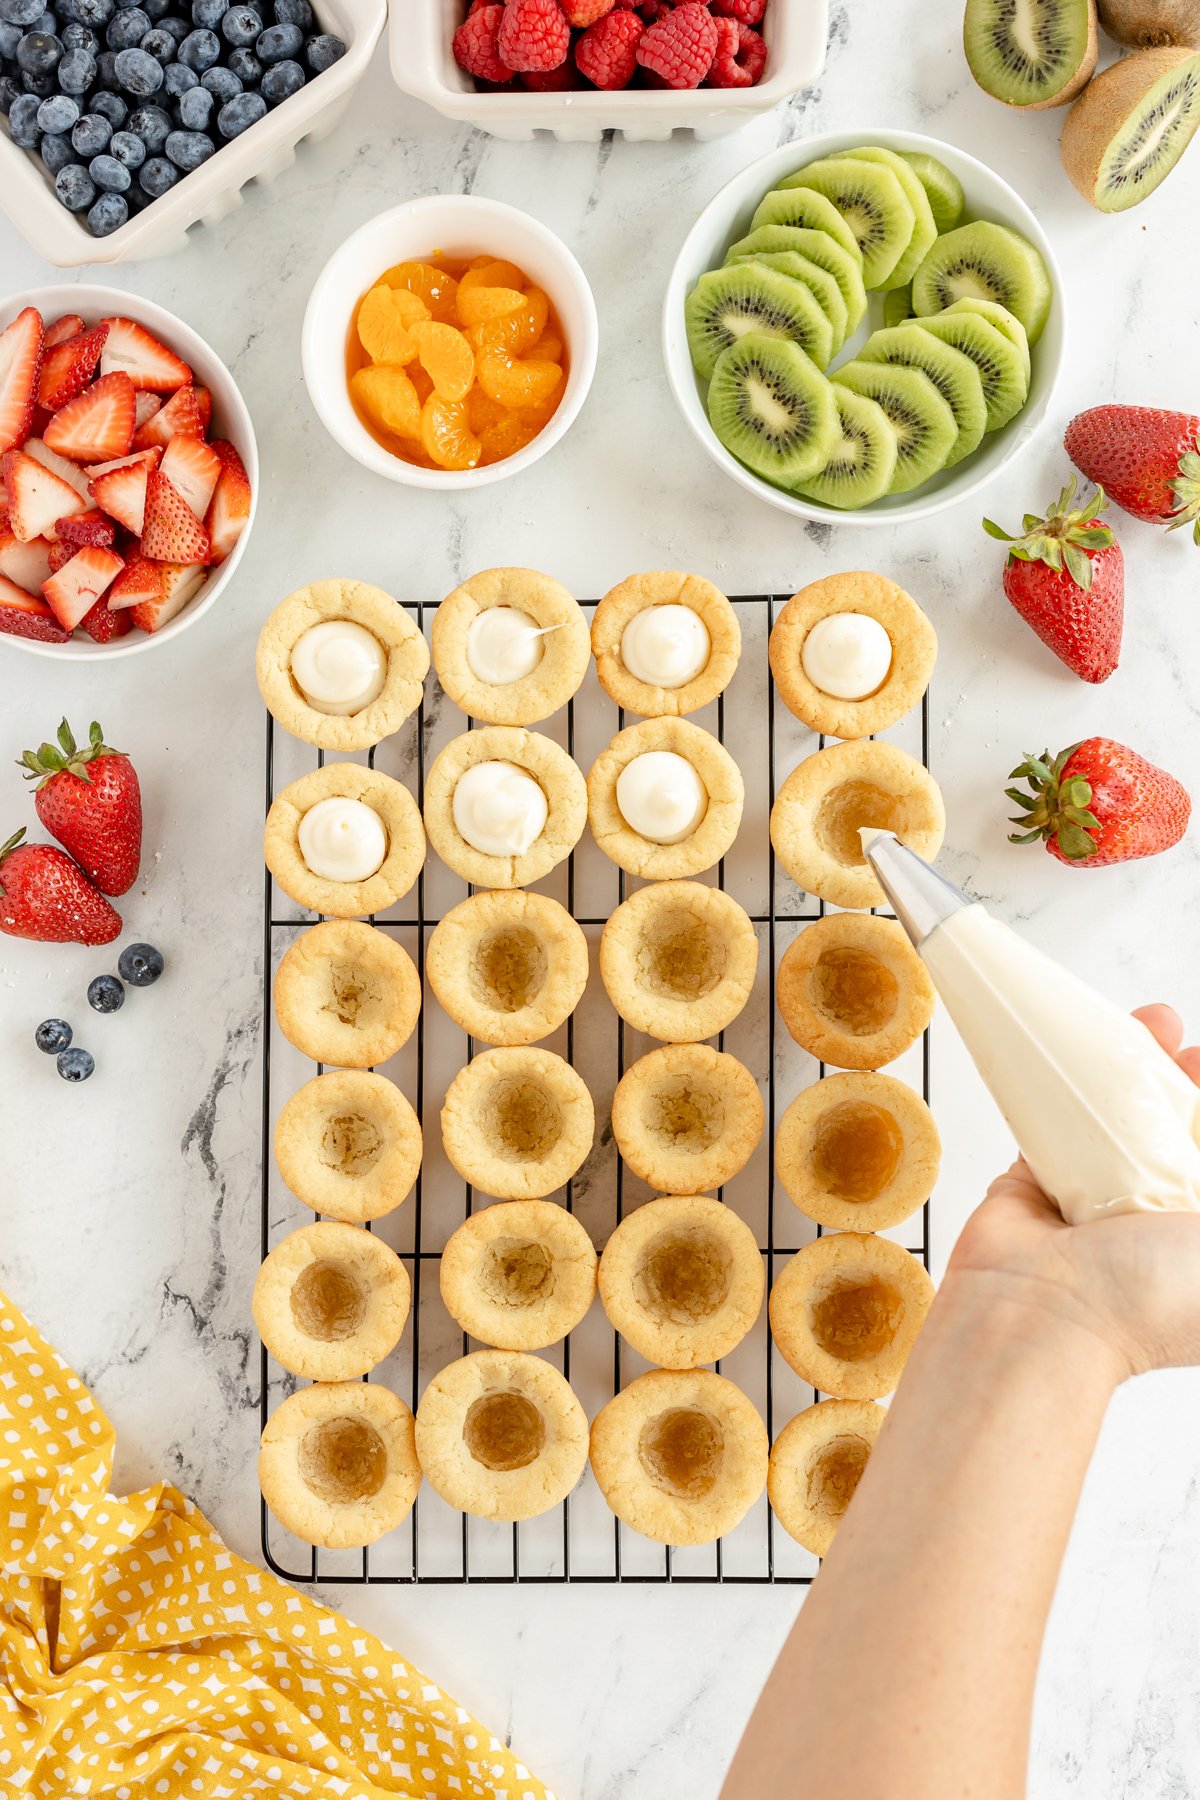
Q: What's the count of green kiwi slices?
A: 15